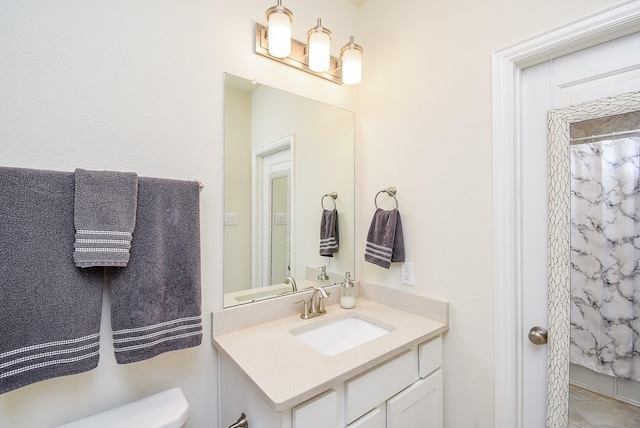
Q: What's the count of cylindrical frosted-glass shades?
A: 3